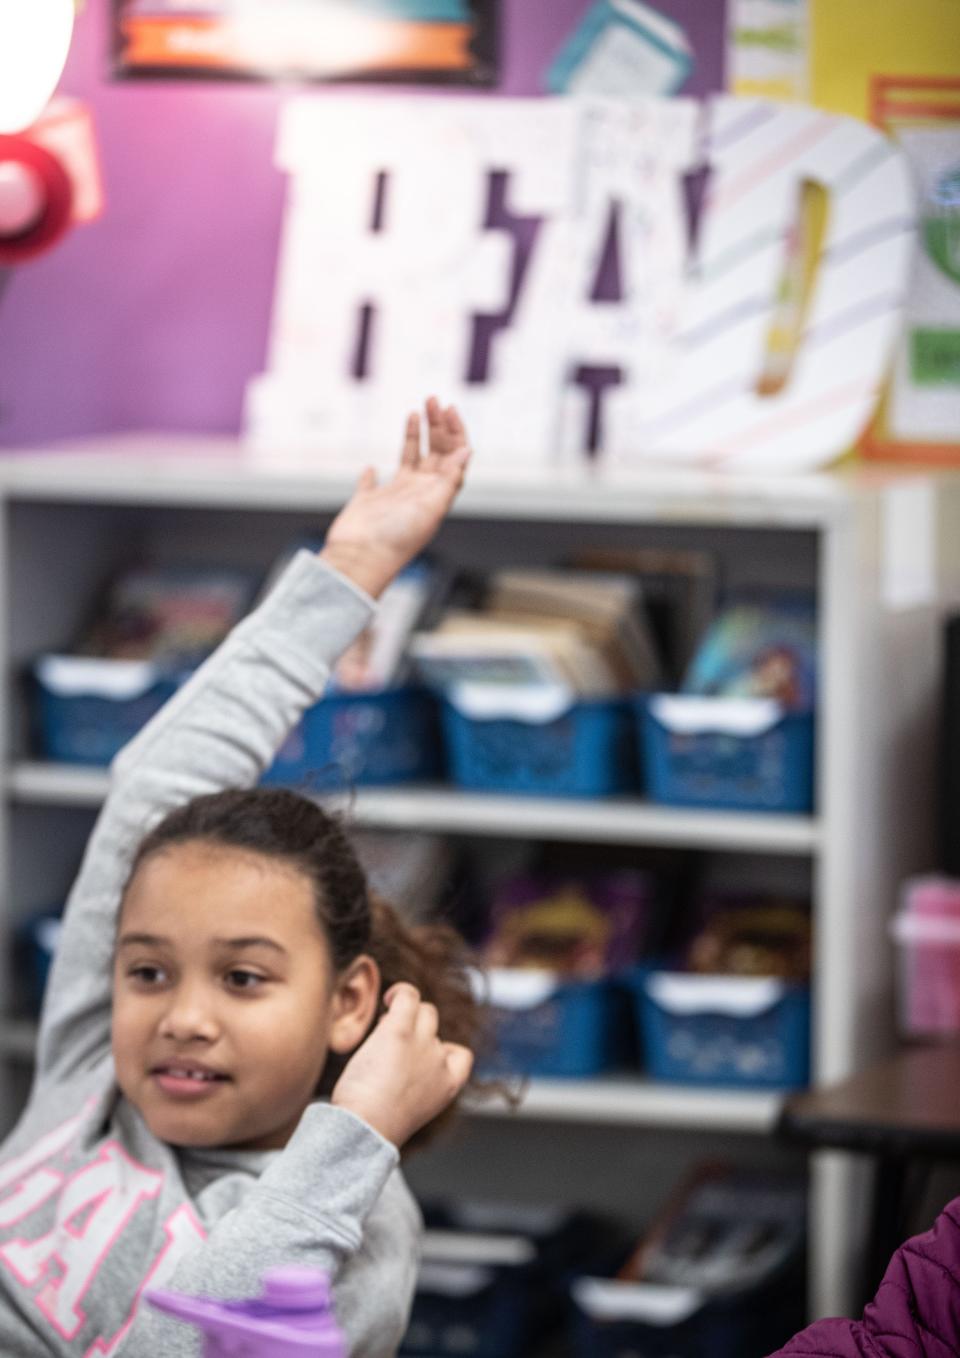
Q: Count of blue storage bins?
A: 9